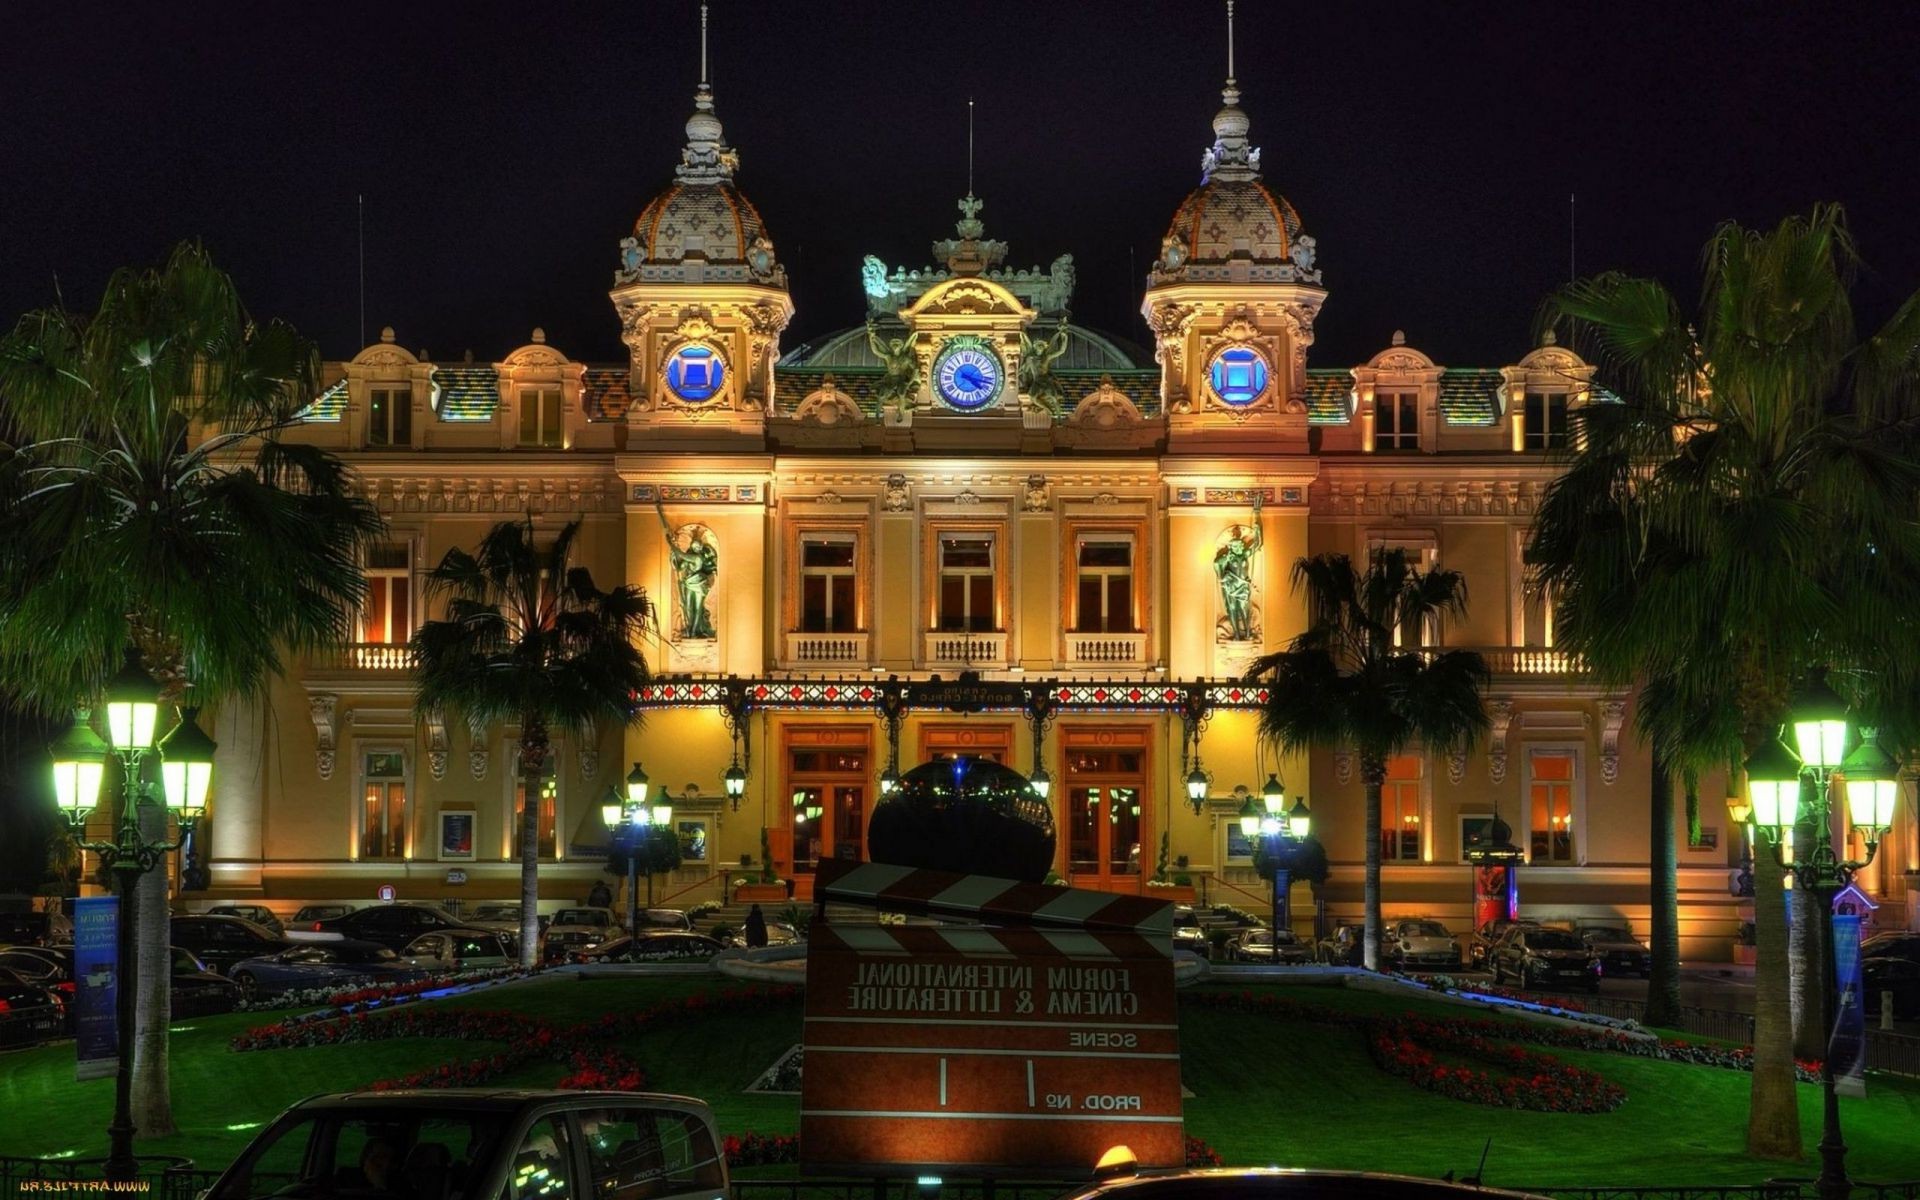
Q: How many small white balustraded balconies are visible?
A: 3